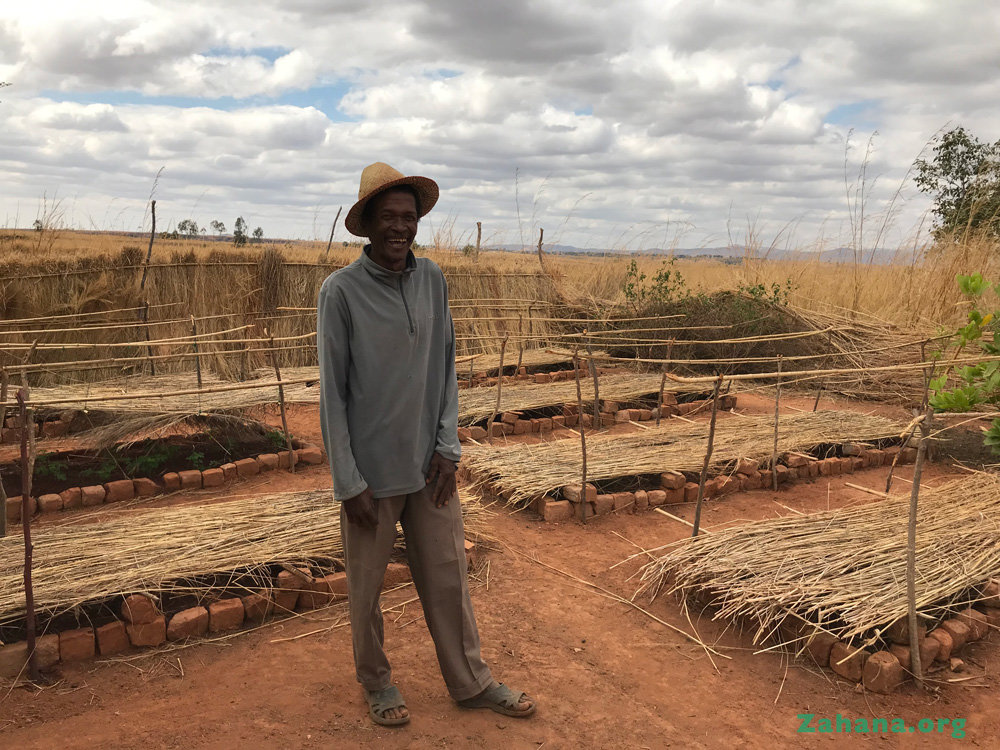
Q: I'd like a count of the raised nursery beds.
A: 7